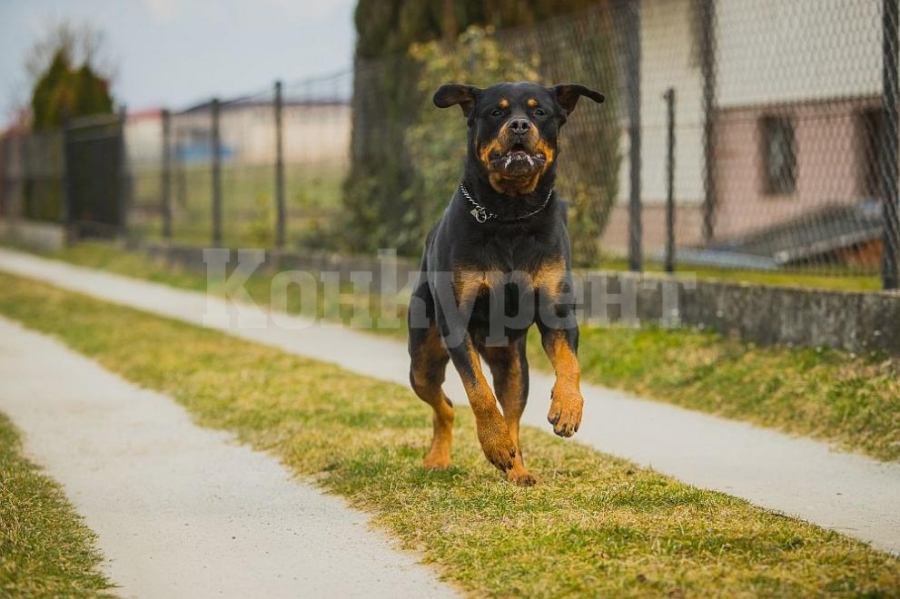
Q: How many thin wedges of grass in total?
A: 3